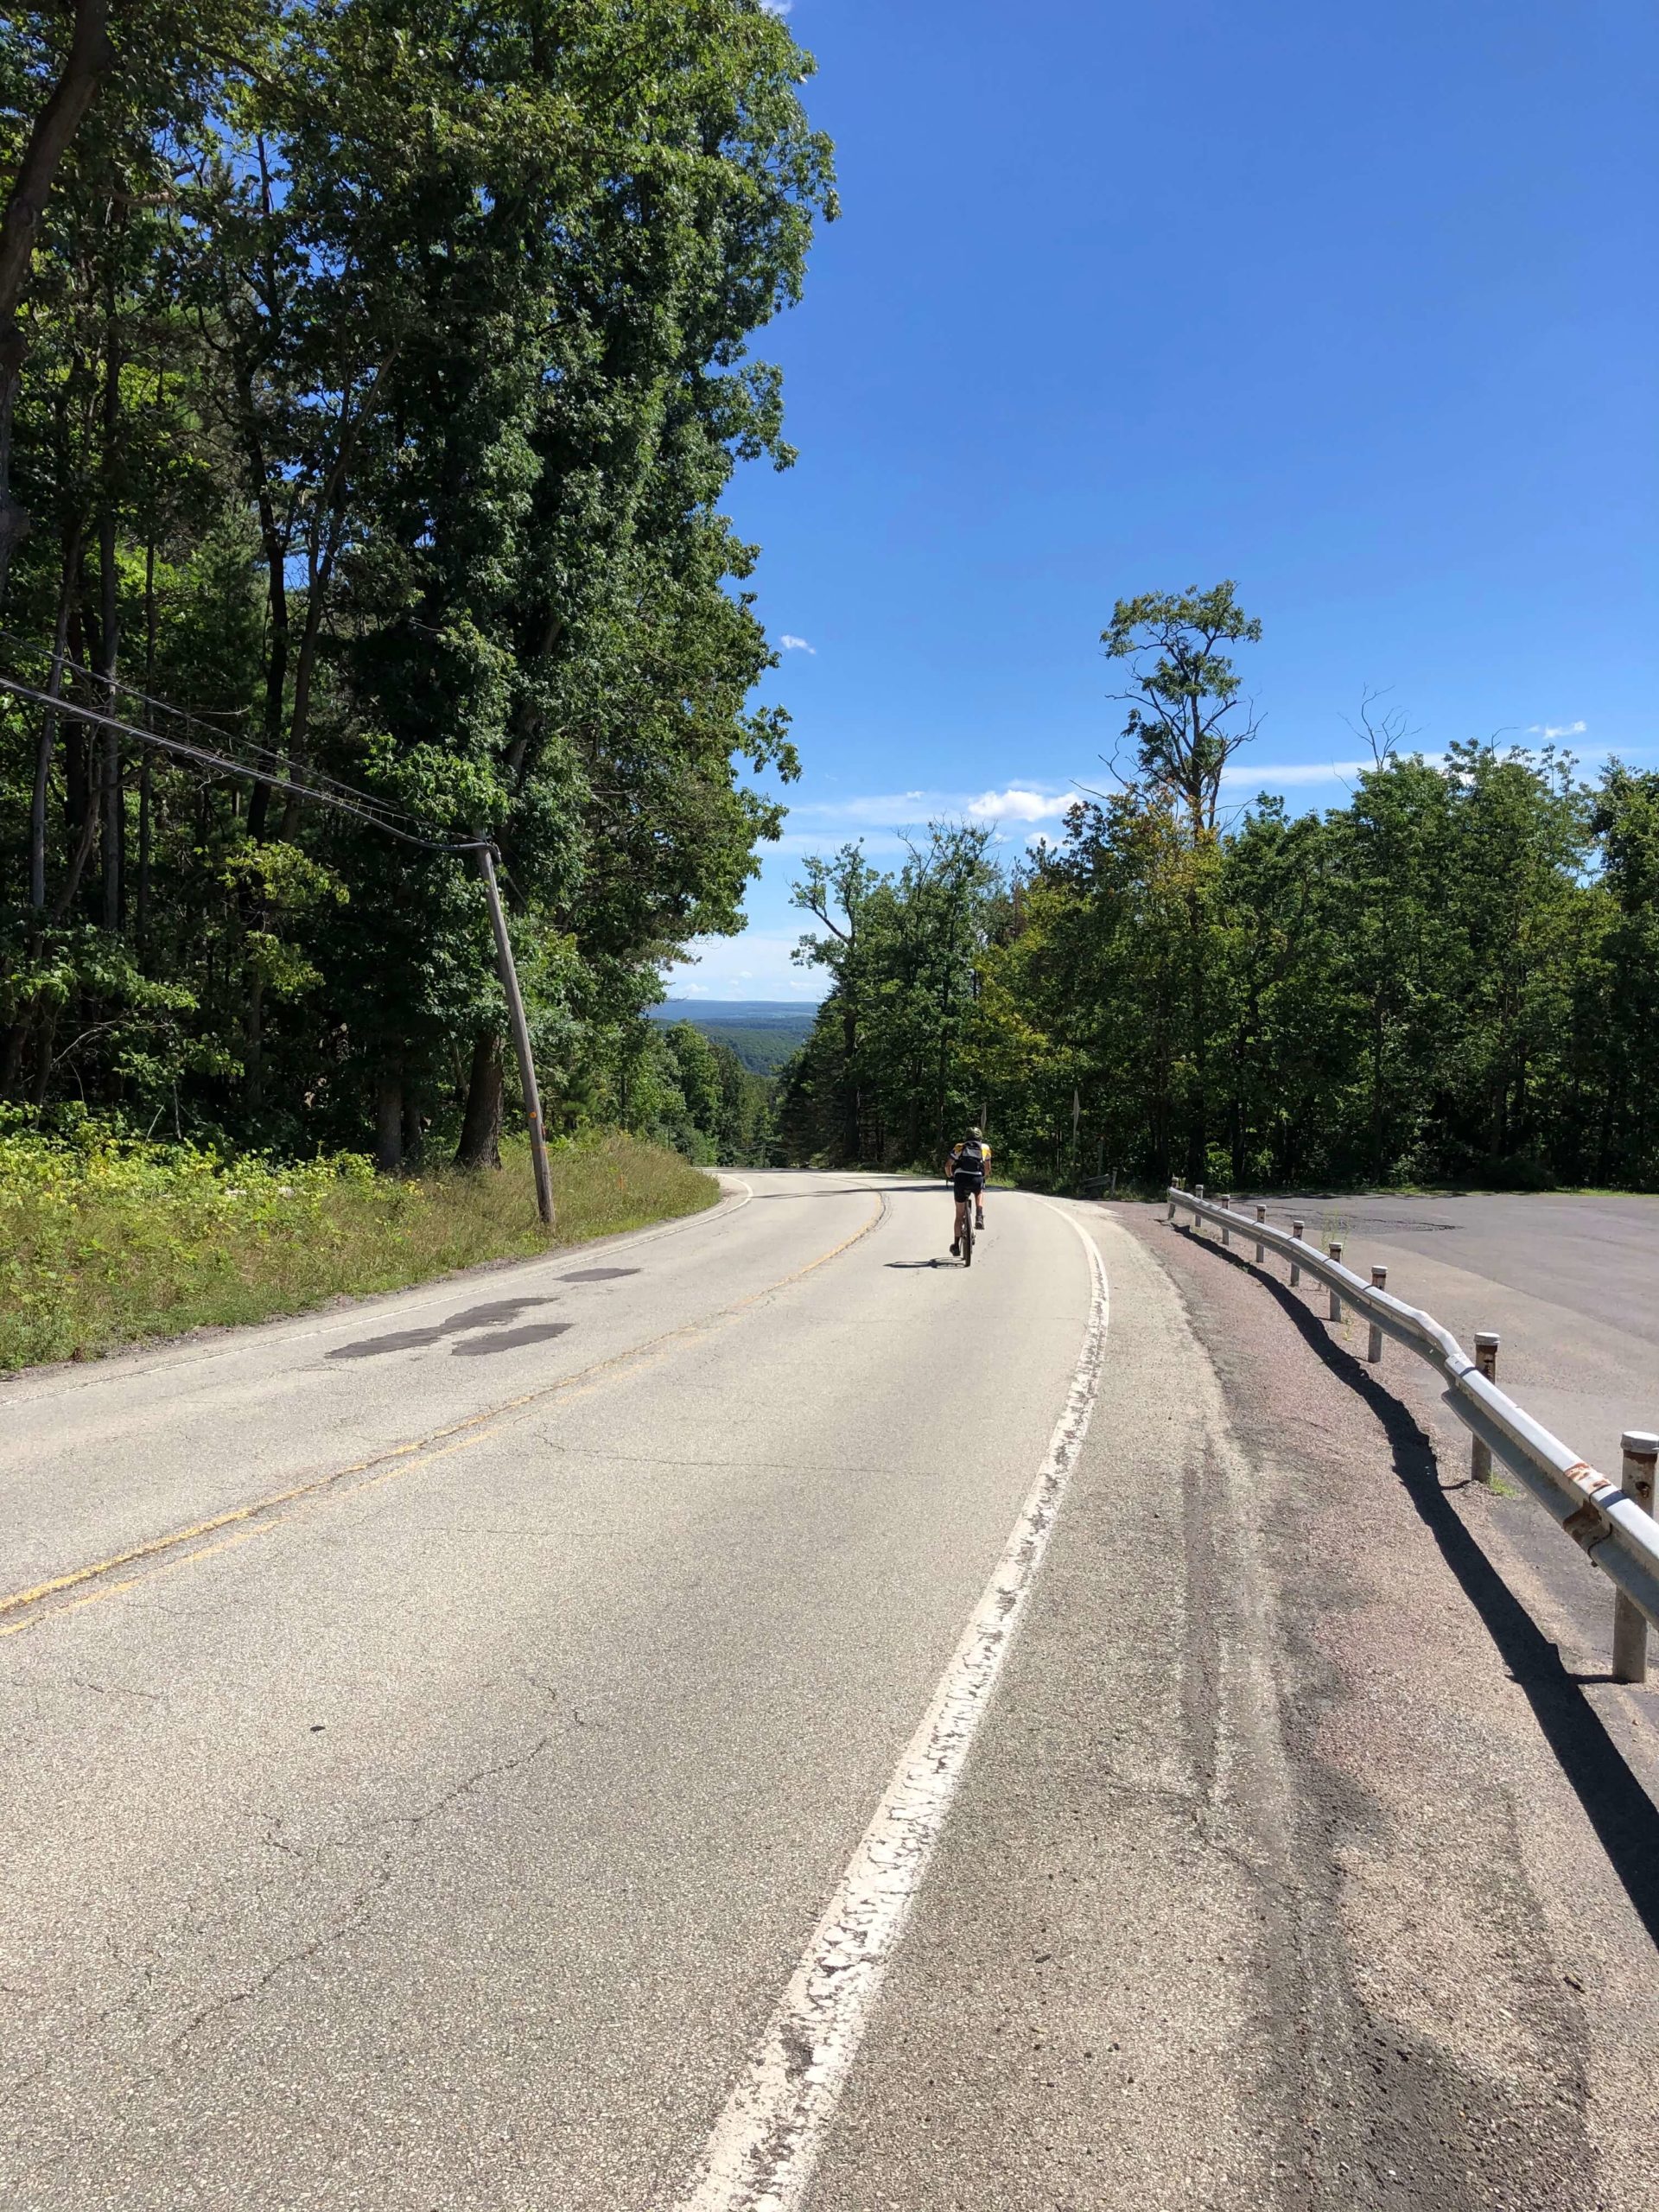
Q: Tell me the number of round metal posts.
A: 9